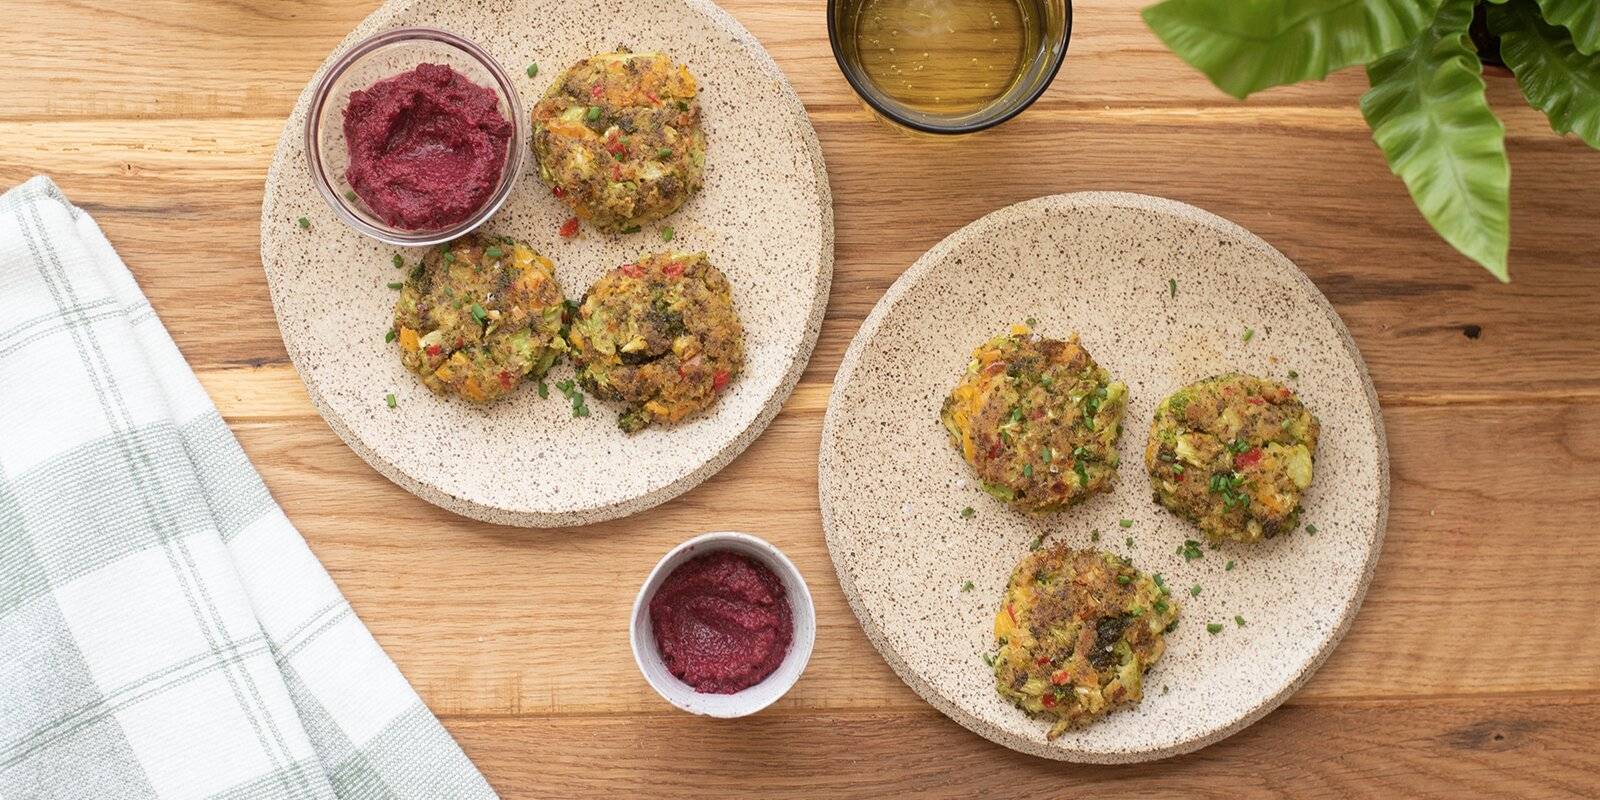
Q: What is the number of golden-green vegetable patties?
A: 6